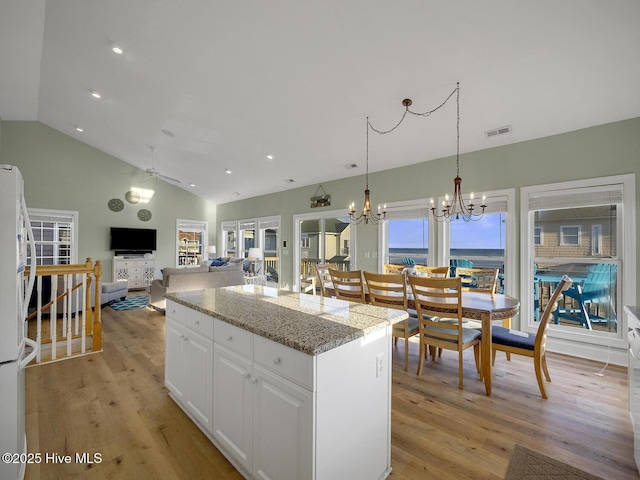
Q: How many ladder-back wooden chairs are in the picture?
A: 8